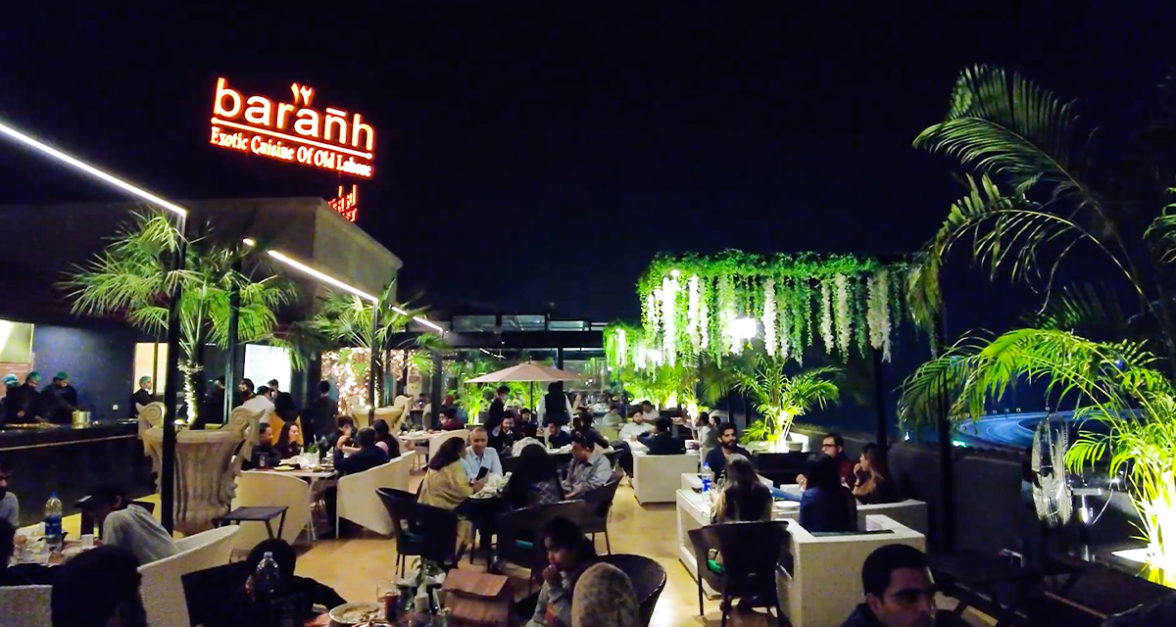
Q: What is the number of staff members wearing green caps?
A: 4